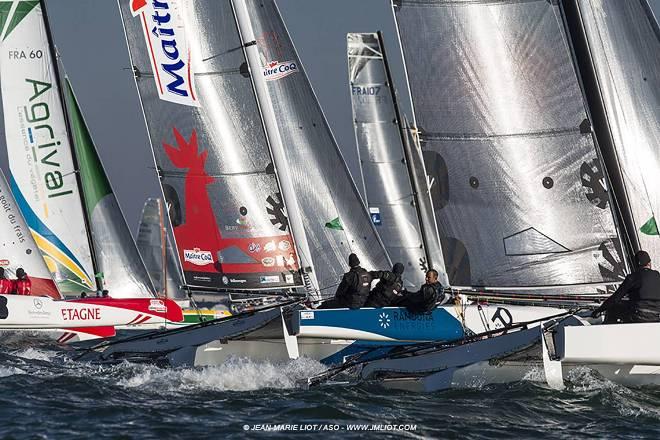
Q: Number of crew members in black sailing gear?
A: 4